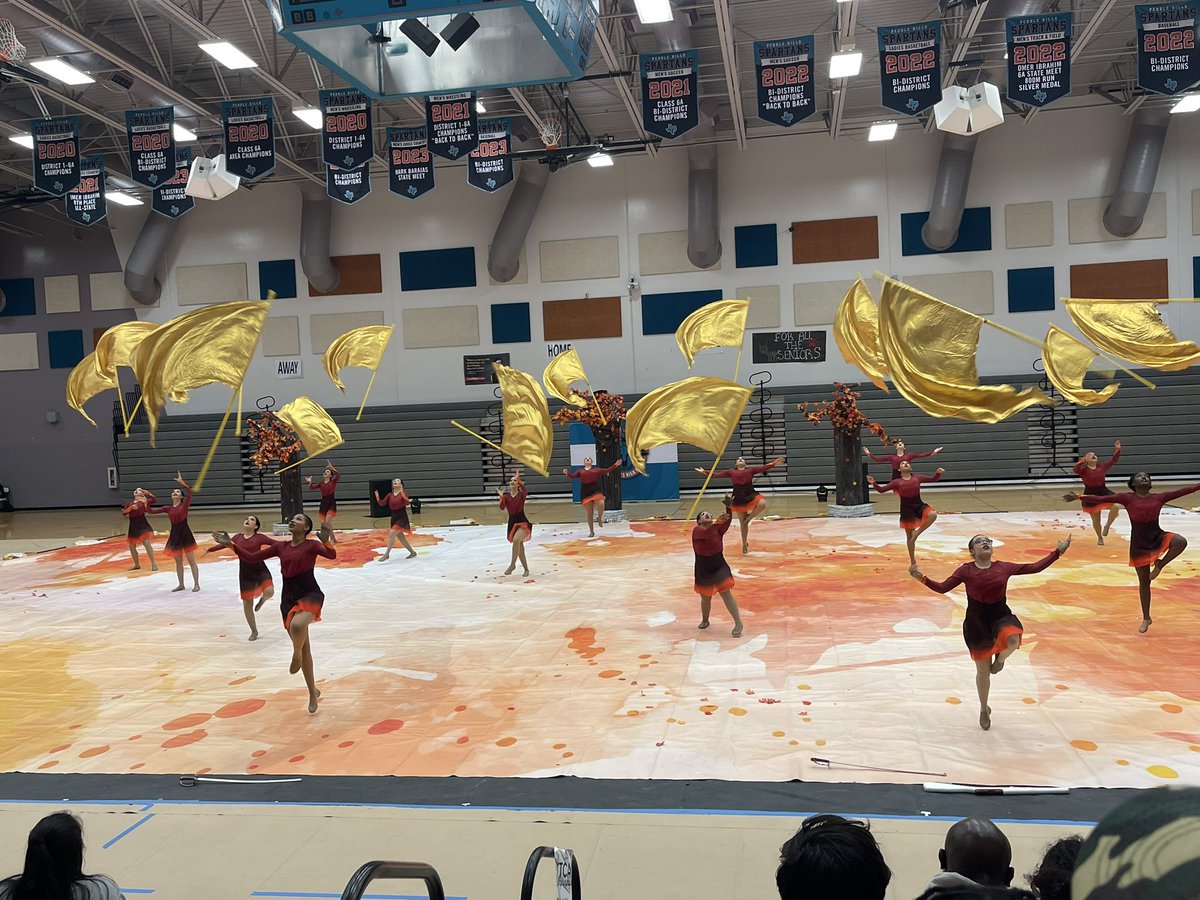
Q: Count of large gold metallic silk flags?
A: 13